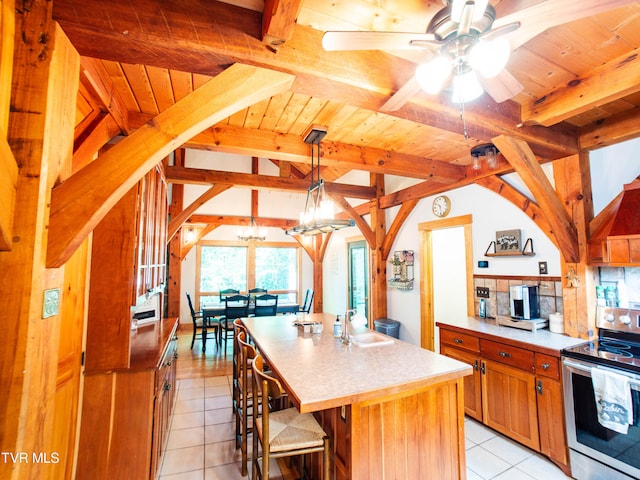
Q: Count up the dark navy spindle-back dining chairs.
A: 6